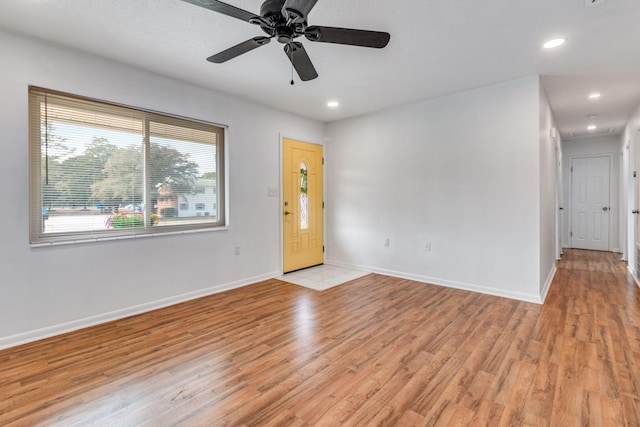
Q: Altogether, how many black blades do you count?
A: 5